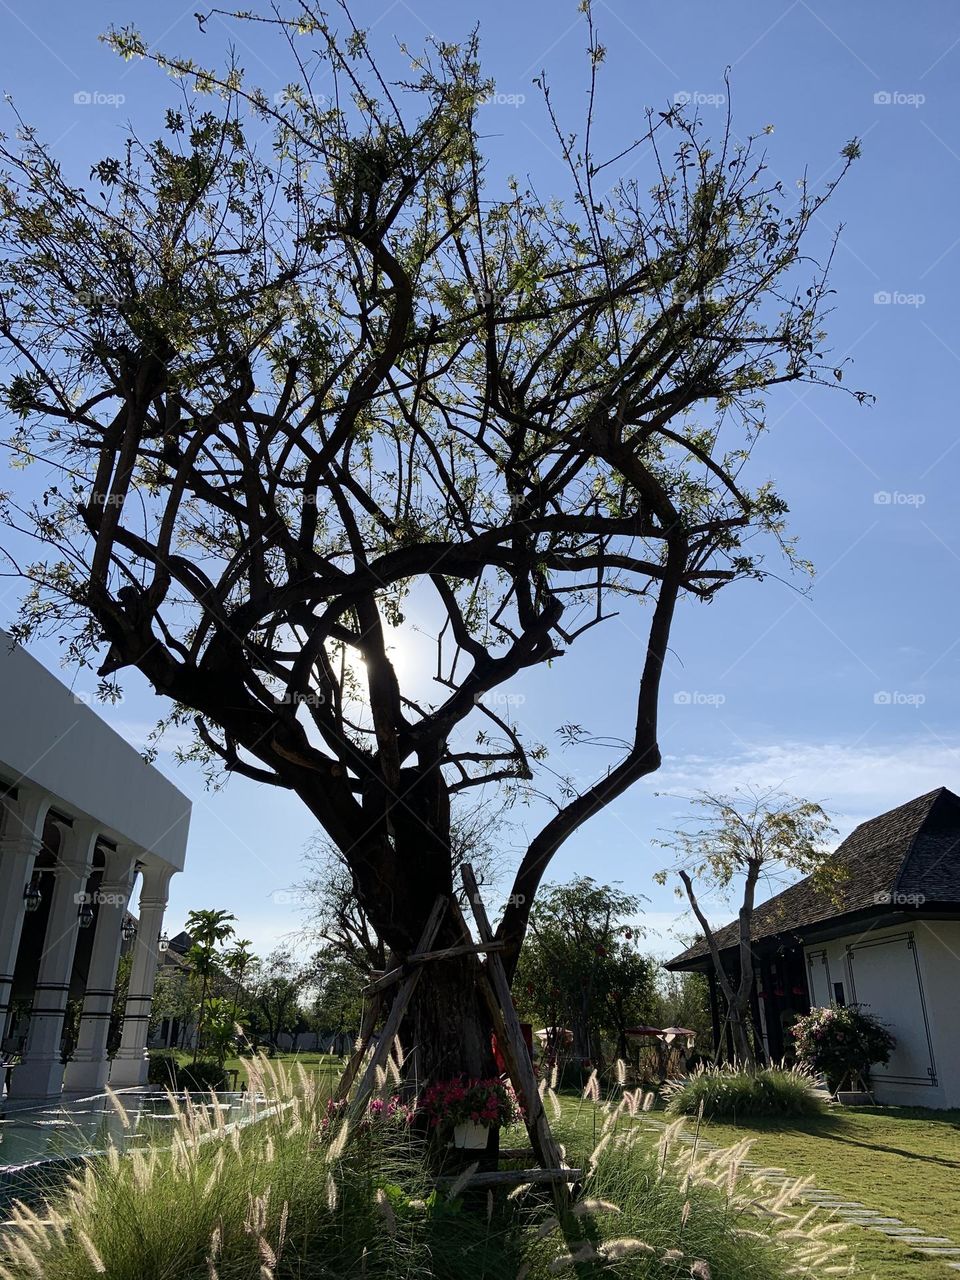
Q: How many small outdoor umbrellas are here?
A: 3